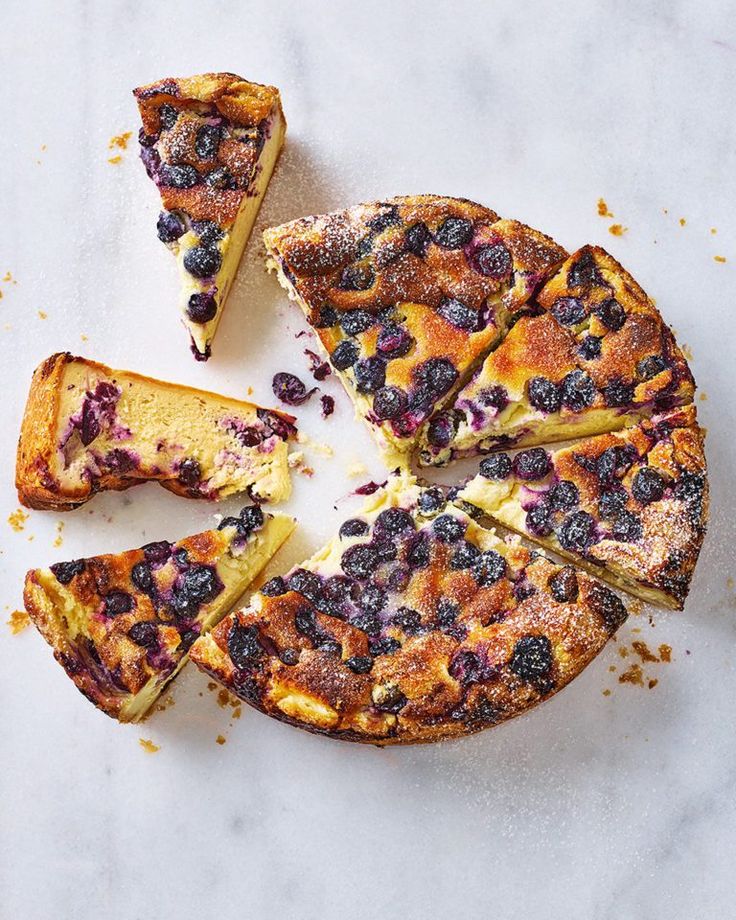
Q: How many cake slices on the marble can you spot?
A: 7